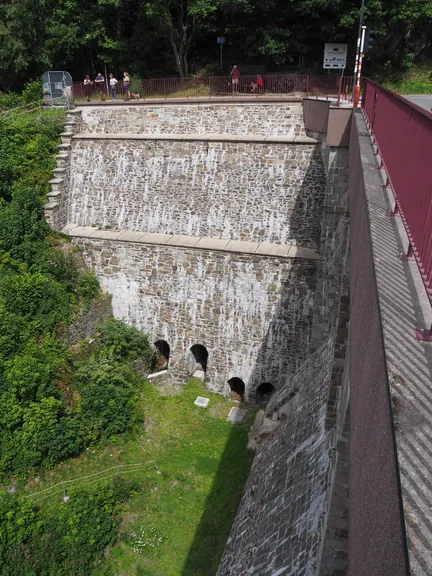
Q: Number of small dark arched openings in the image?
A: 4